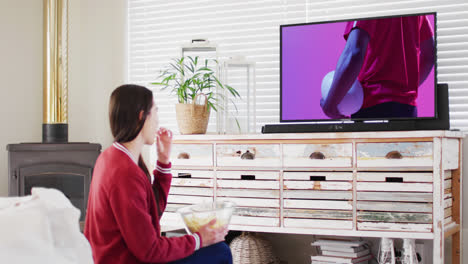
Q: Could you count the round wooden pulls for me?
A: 4